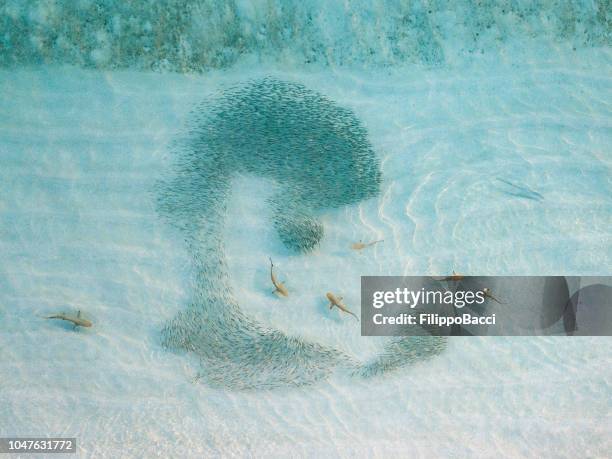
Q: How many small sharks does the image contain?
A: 6